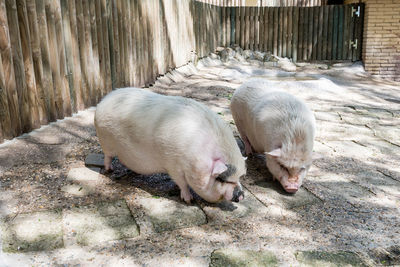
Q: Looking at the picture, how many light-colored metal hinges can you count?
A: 2